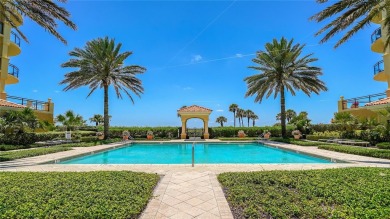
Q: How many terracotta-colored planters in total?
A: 6